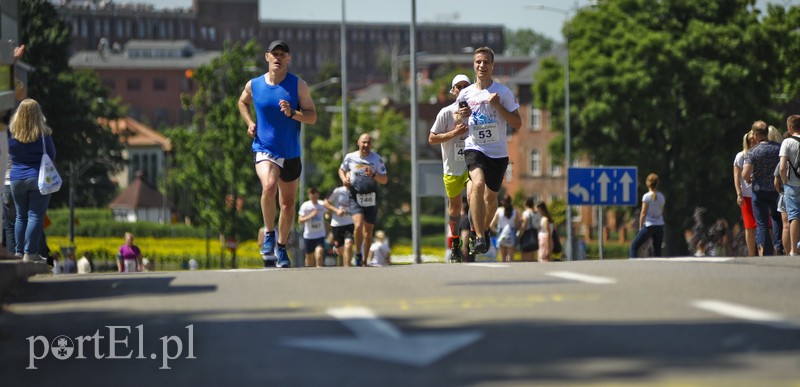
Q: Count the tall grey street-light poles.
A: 3